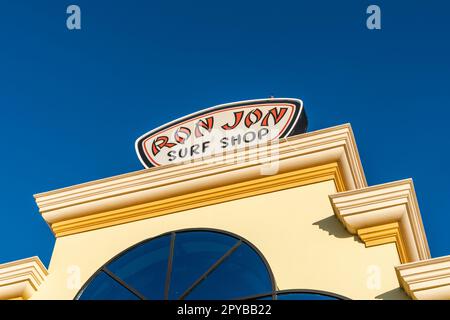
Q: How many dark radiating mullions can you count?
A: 3